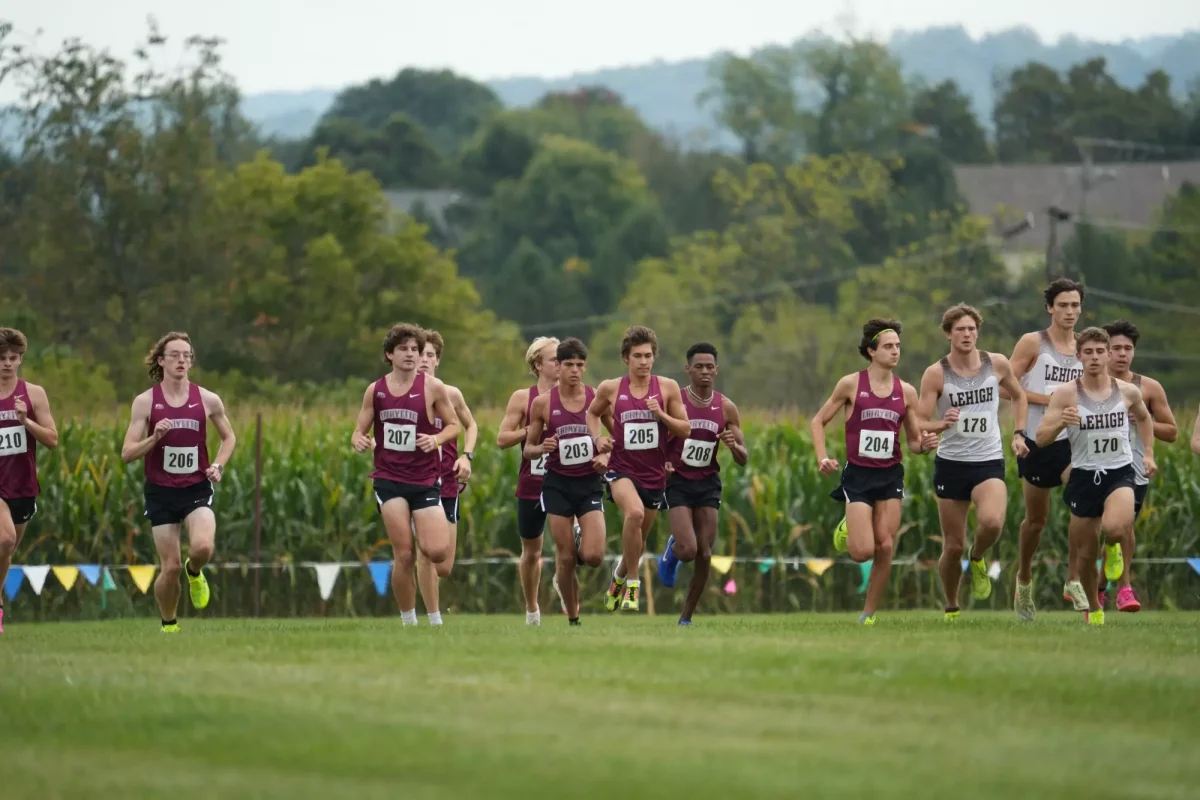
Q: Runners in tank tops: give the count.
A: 13